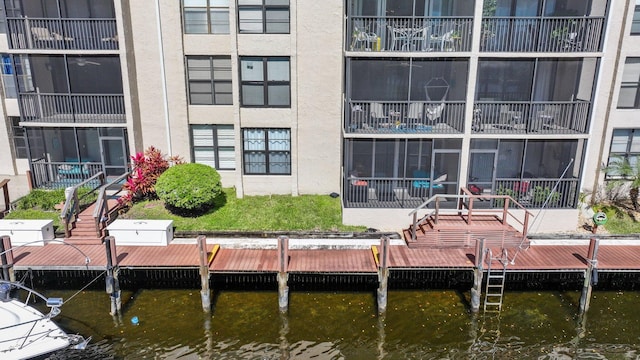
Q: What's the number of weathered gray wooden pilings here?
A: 7